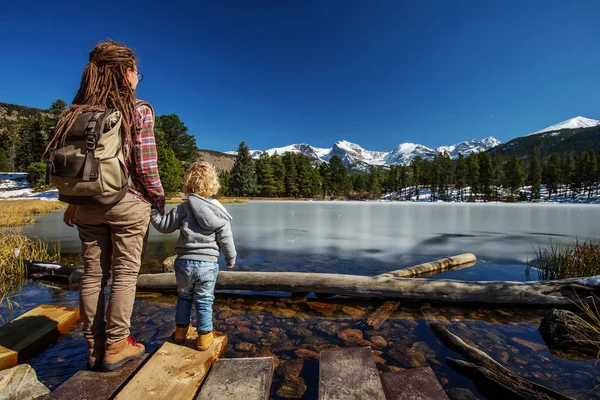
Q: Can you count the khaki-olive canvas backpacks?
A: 1